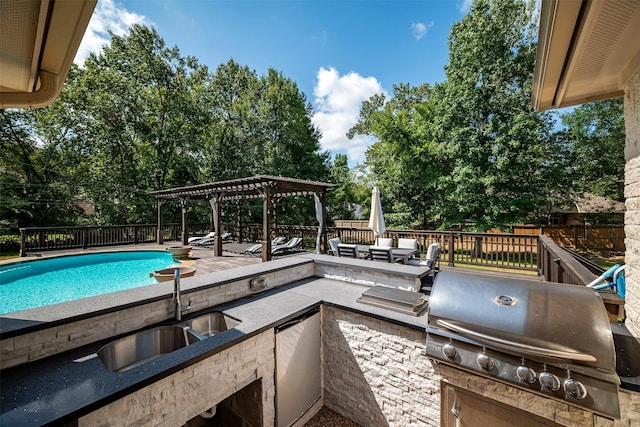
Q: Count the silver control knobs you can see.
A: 5